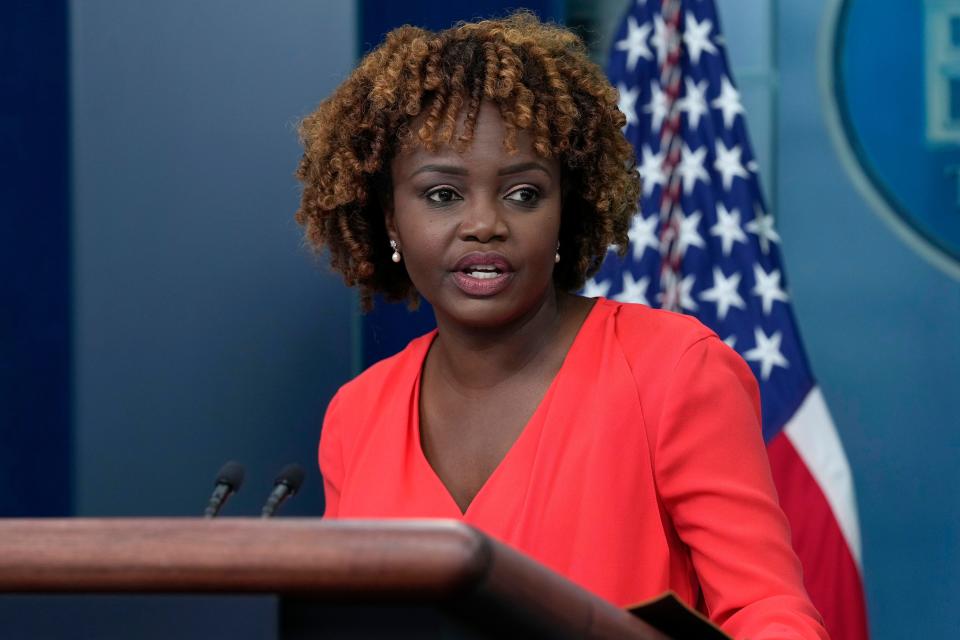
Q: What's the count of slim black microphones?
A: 2